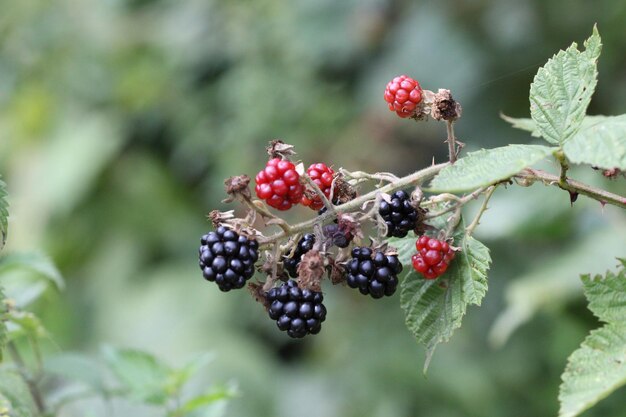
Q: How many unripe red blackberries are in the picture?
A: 4